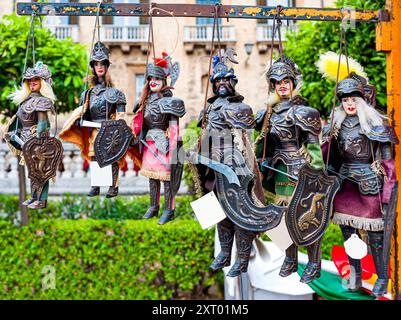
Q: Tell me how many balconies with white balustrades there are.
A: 4